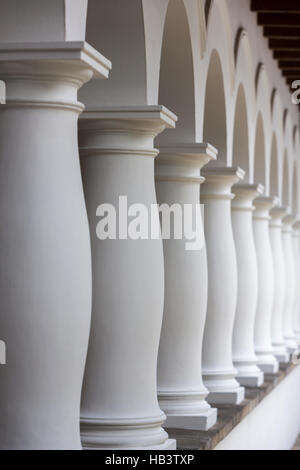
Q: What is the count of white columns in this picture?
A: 9